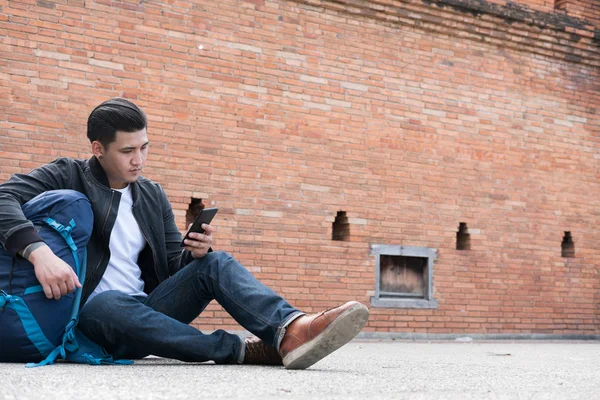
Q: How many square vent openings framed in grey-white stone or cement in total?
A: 1